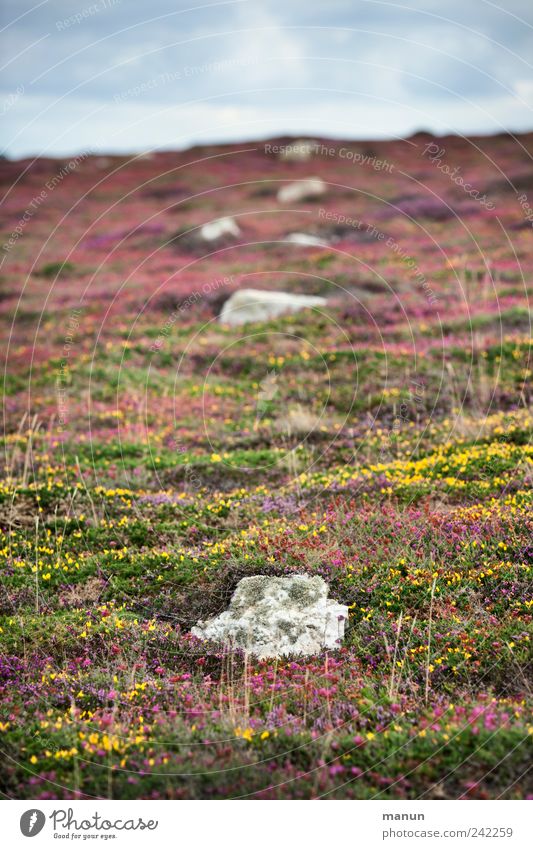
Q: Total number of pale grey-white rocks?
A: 6